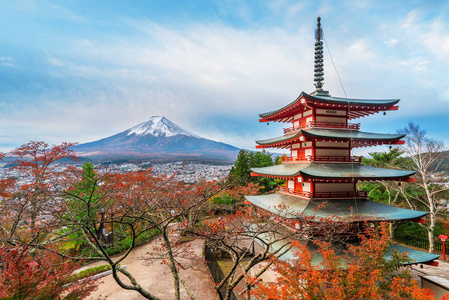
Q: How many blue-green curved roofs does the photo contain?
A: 5